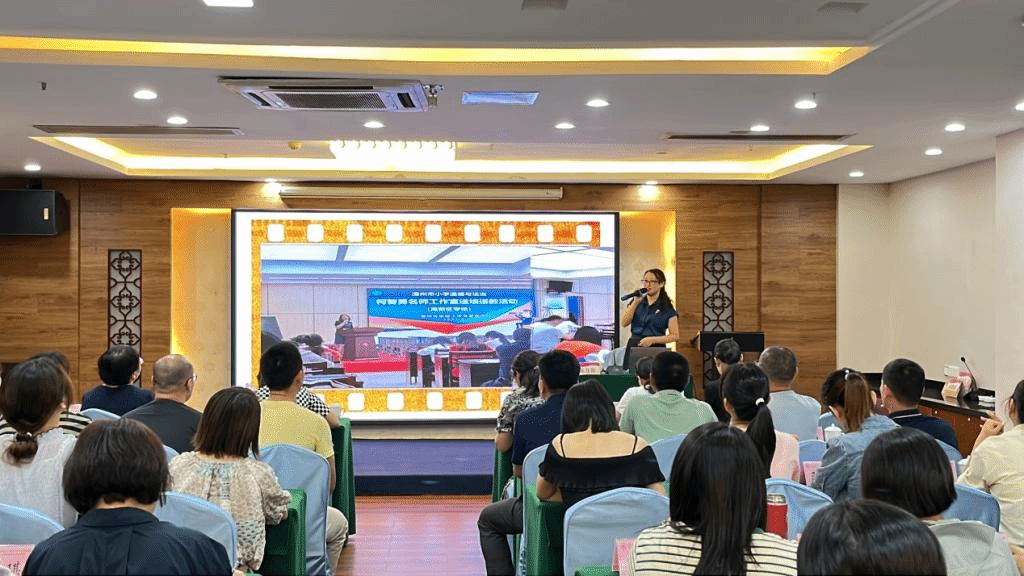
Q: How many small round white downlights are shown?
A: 14